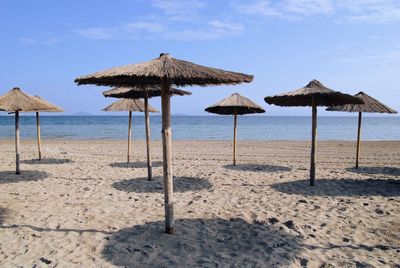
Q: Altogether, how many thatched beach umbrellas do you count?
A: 8